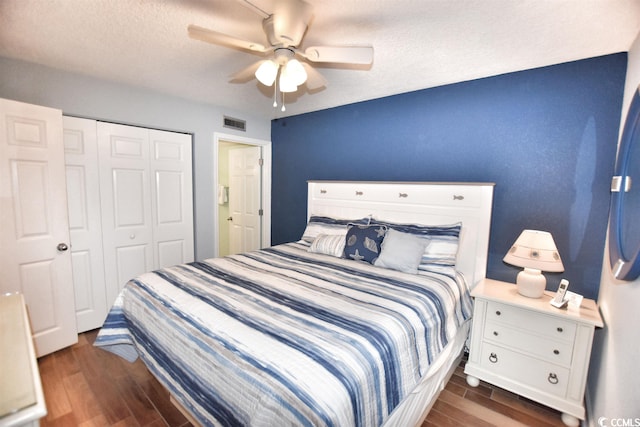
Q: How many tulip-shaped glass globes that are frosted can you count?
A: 3